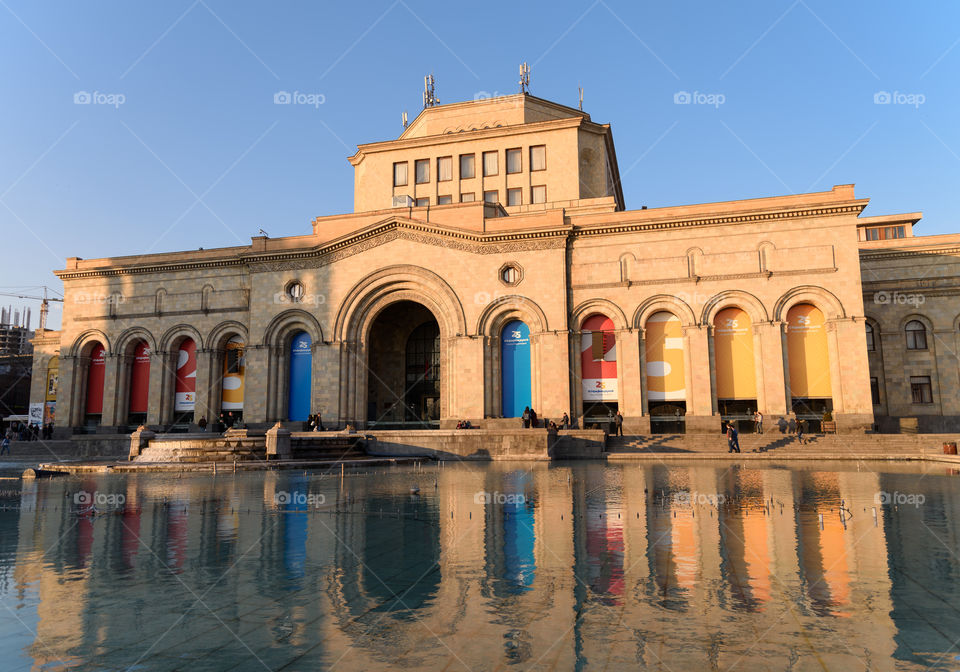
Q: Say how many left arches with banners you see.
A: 5